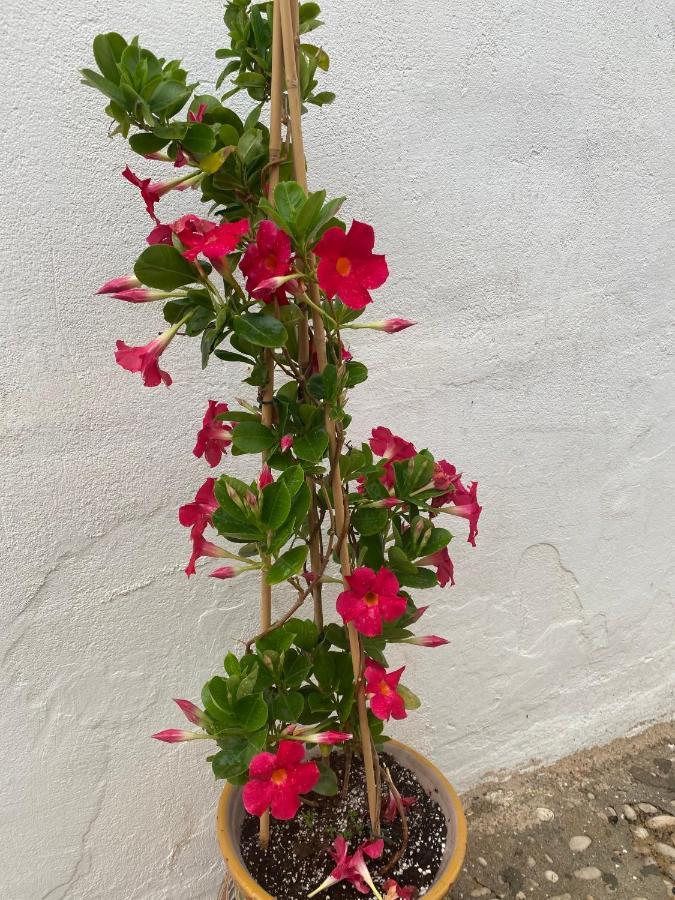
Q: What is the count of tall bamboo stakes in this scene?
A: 3